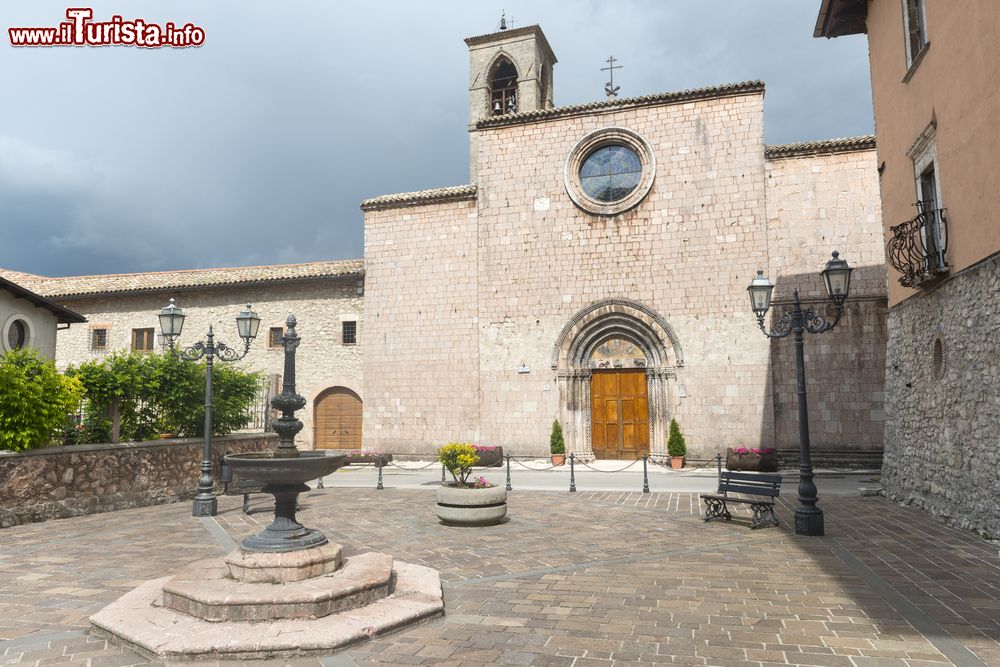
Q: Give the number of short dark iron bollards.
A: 7